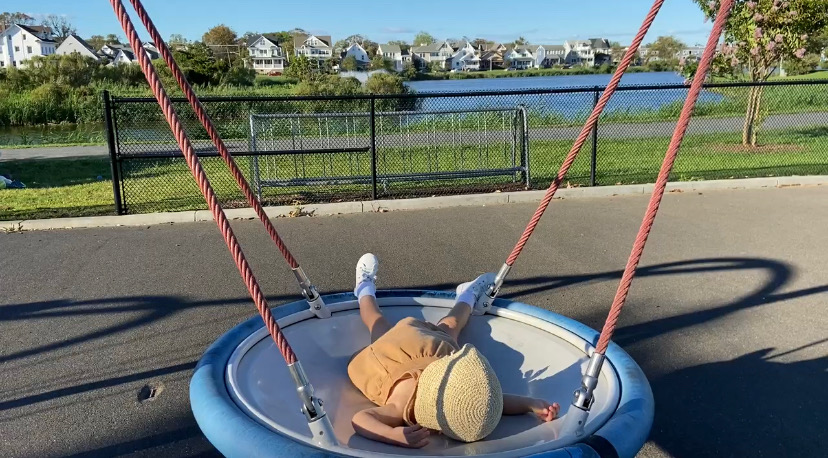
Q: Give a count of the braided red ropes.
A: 4